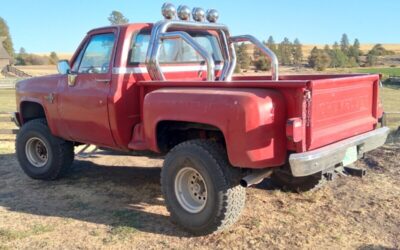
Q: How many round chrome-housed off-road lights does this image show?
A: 4